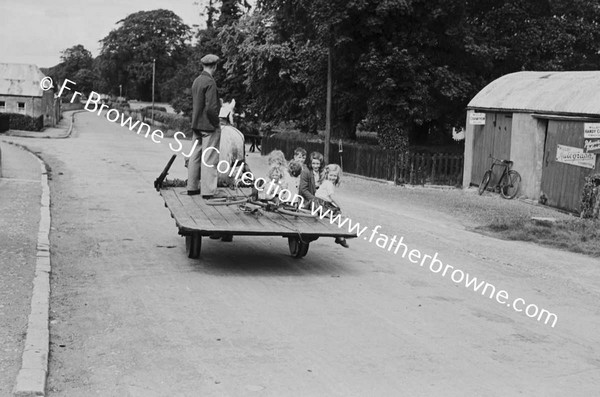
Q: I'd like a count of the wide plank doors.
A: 2